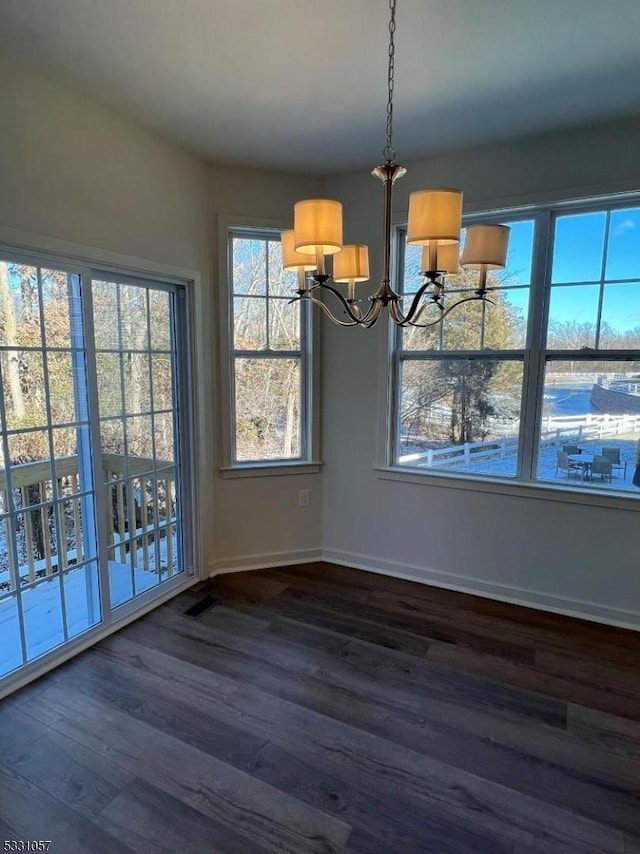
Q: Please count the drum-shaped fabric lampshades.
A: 6